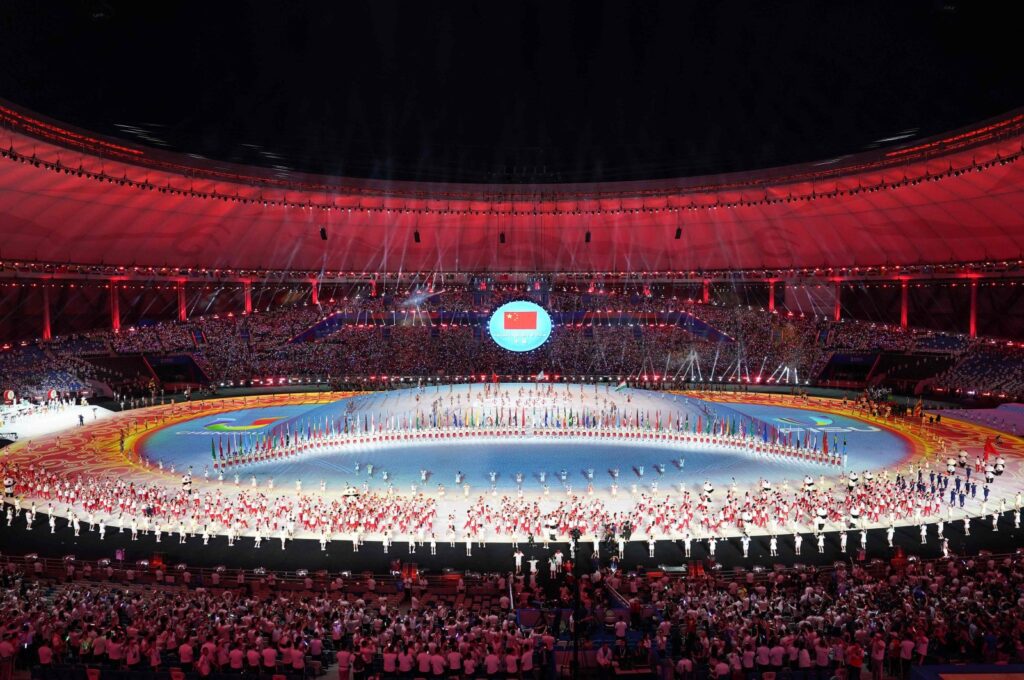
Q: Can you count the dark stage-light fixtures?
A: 5